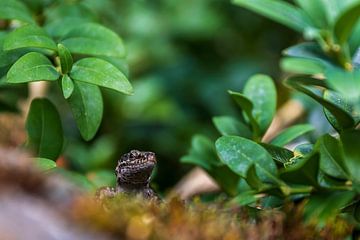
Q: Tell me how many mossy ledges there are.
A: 1